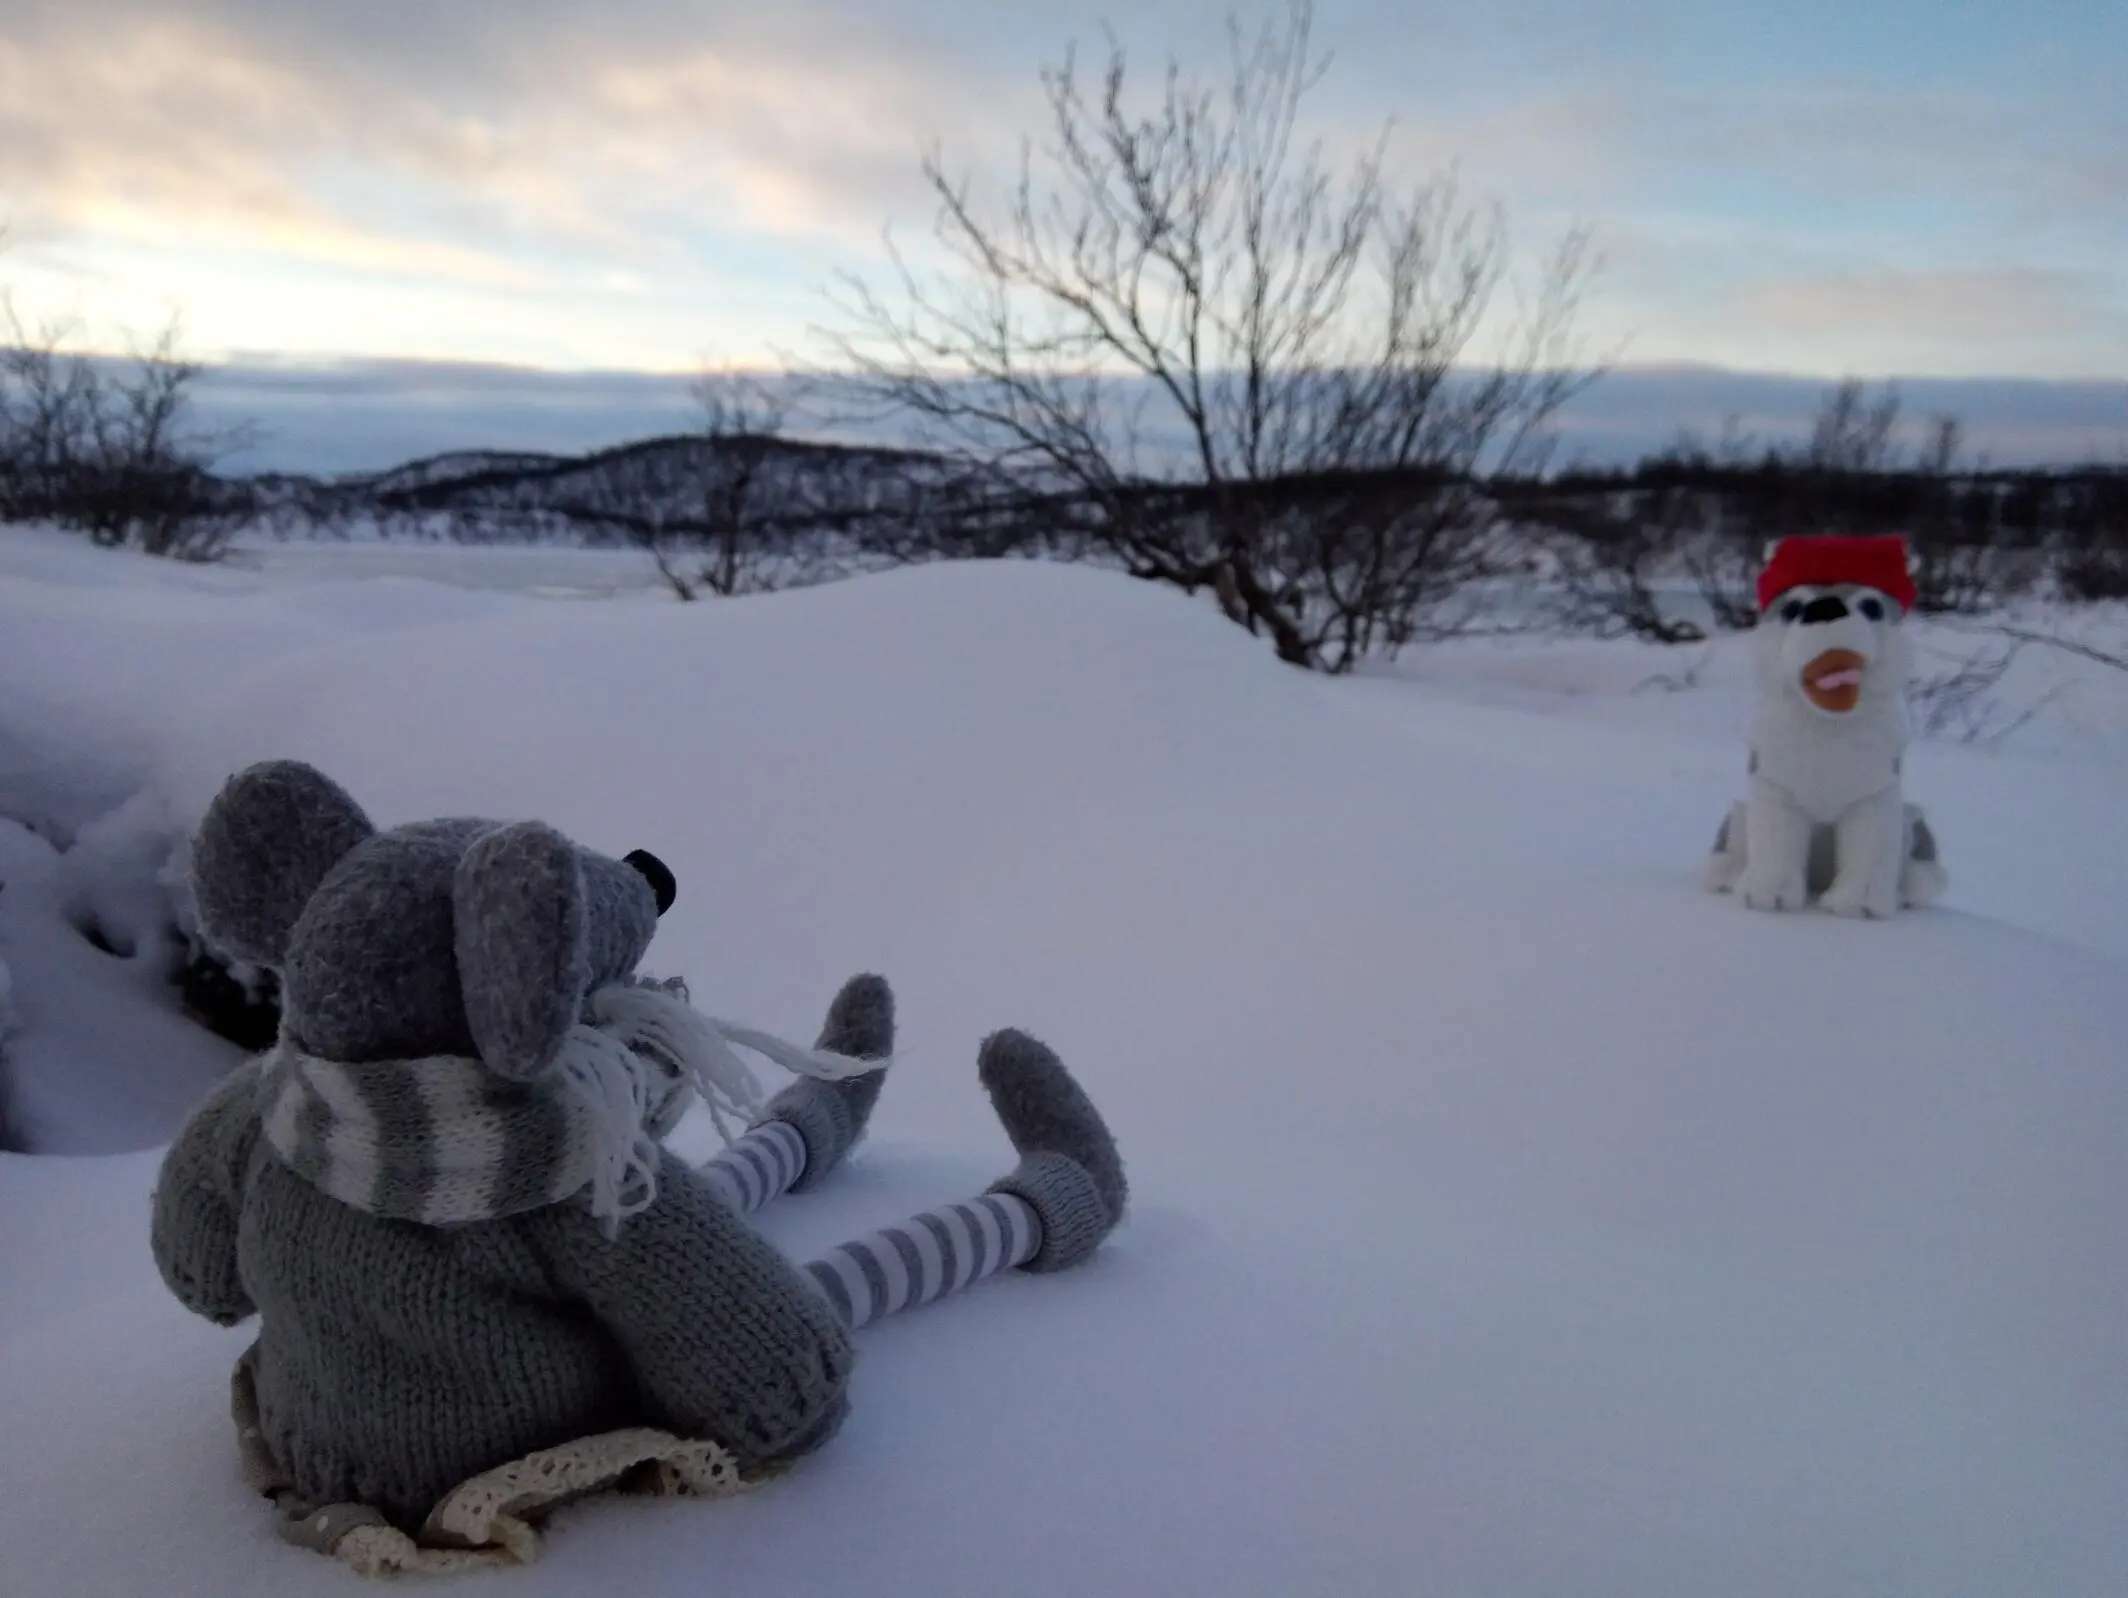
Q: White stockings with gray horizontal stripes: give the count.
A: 2